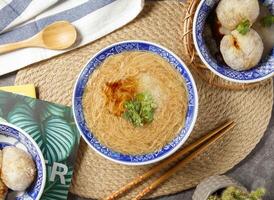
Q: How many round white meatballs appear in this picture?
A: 3